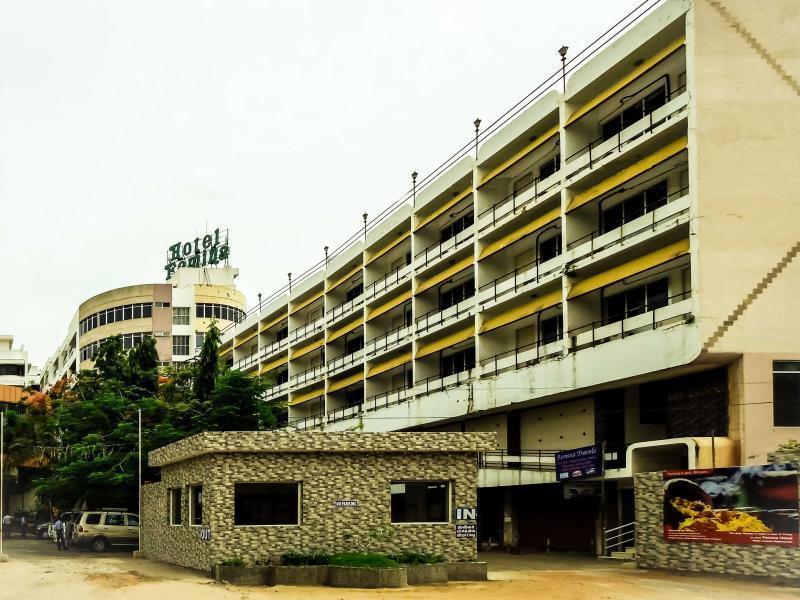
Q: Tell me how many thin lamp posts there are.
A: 7